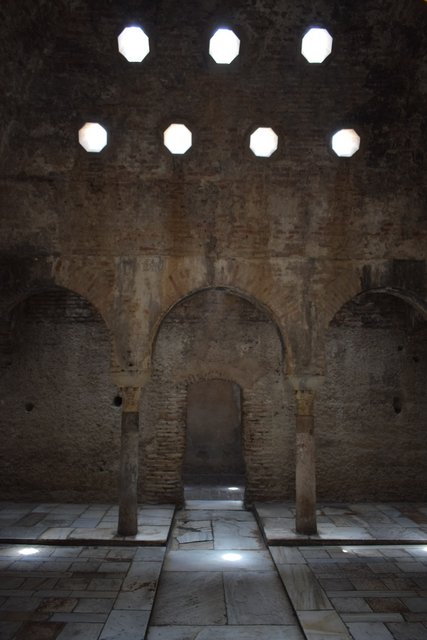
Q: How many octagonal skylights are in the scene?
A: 7